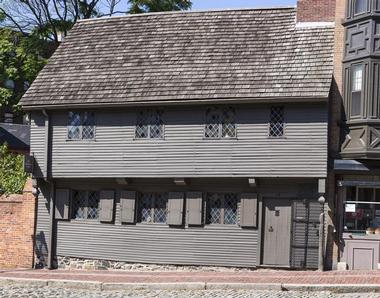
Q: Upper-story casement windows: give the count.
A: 4